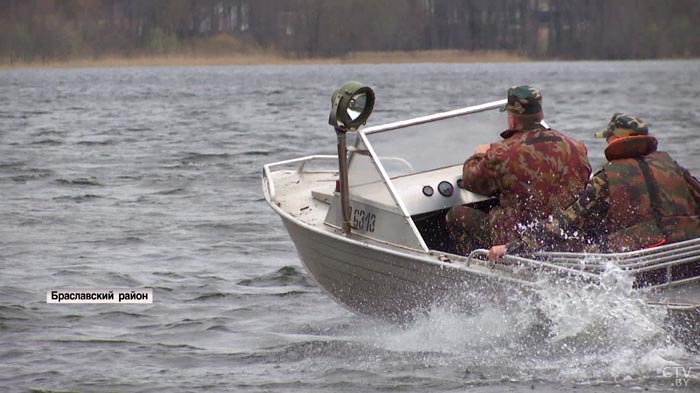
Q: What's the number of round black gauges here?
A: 3